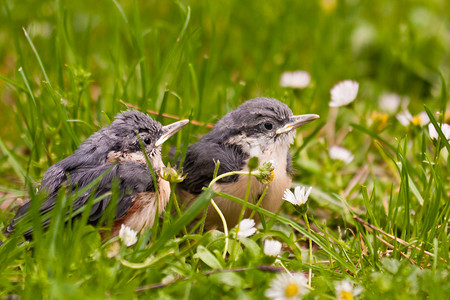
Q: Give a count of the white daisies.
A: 12